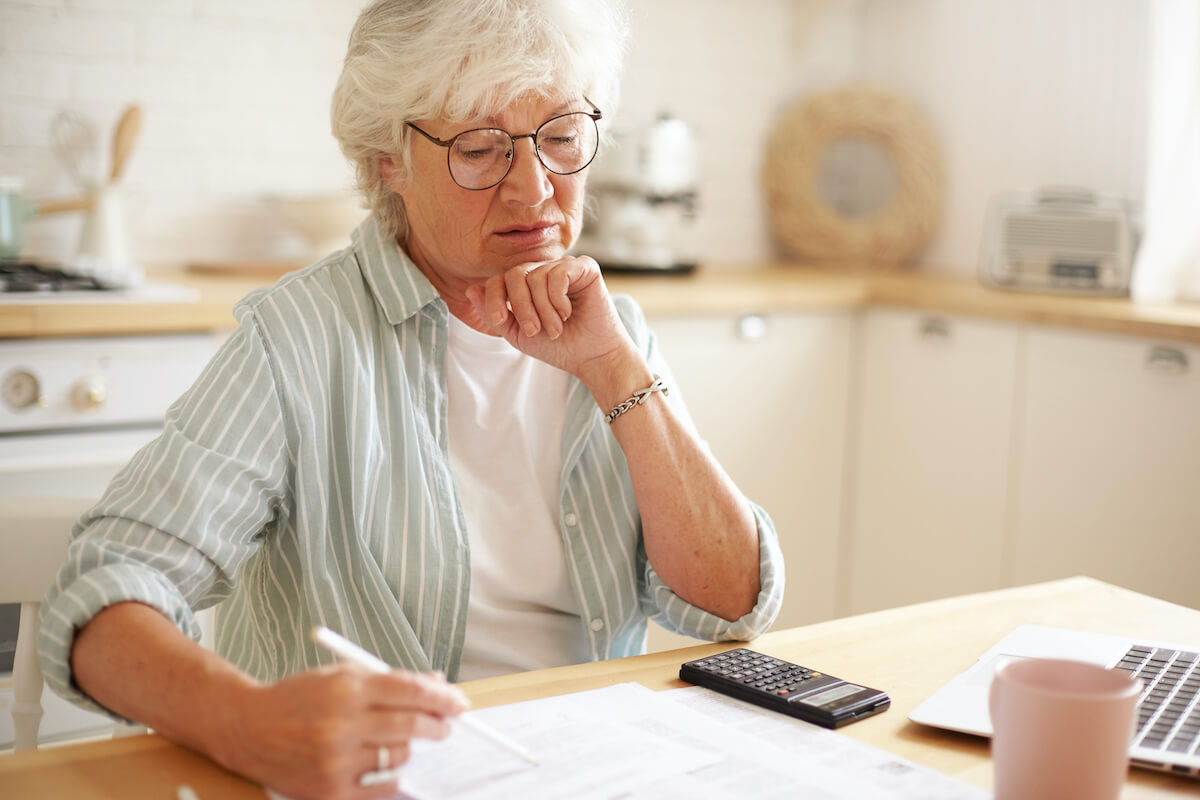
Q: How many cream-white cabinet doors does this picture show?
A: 3